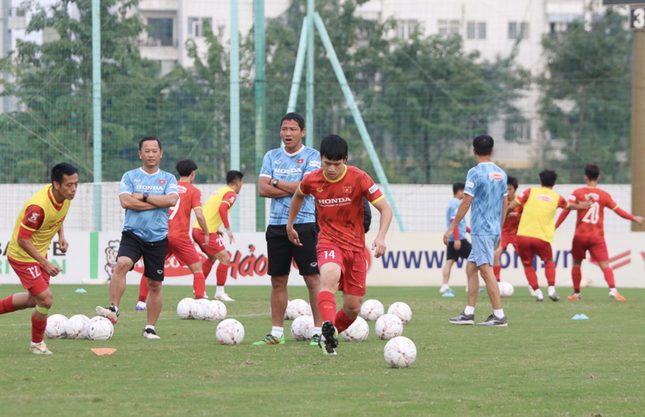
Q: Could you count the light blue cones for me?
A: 3